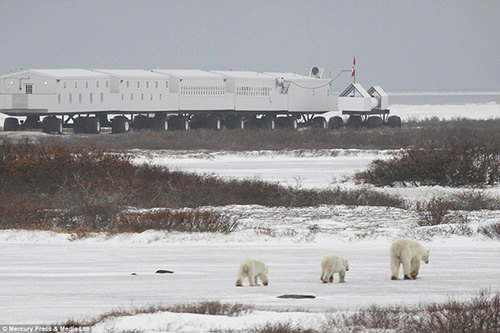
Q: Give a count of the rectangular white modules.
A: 5